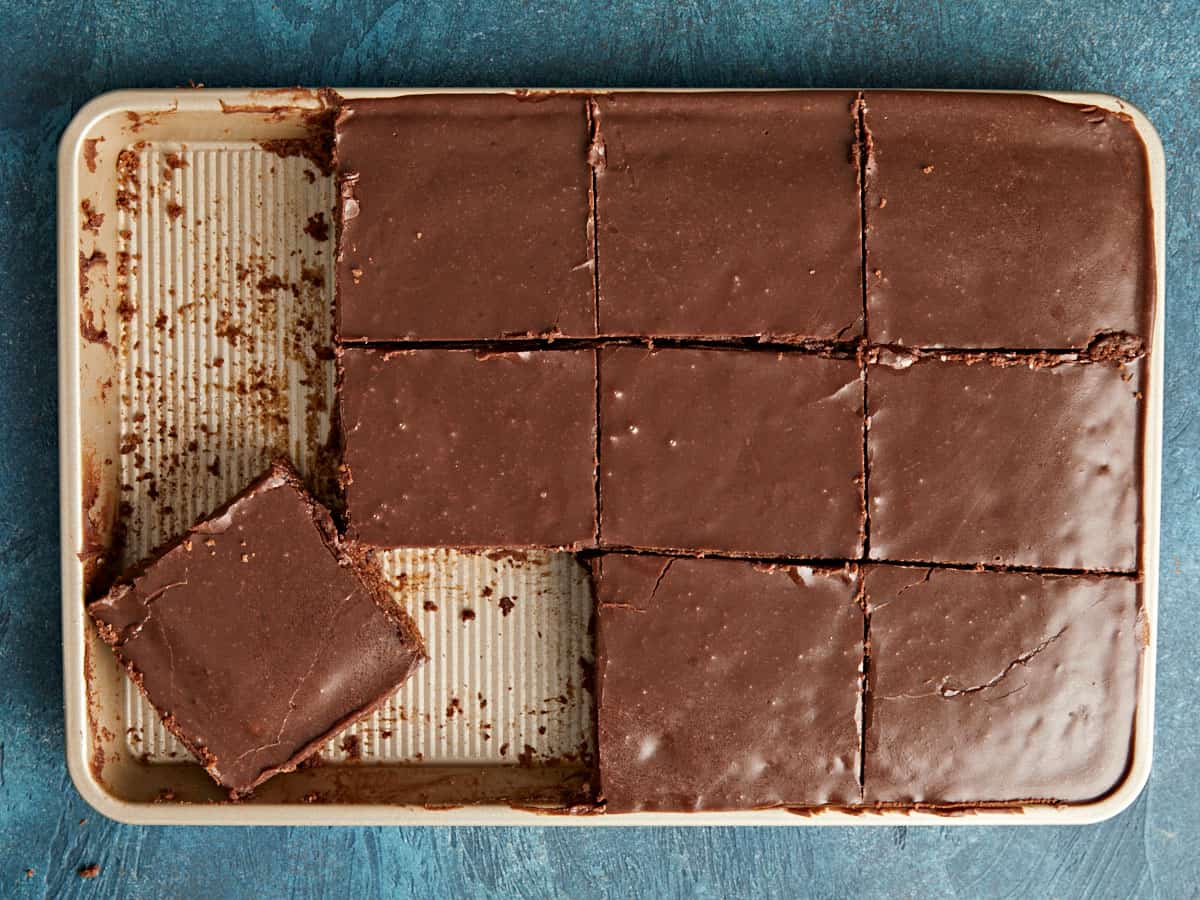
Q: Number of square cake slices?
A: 9